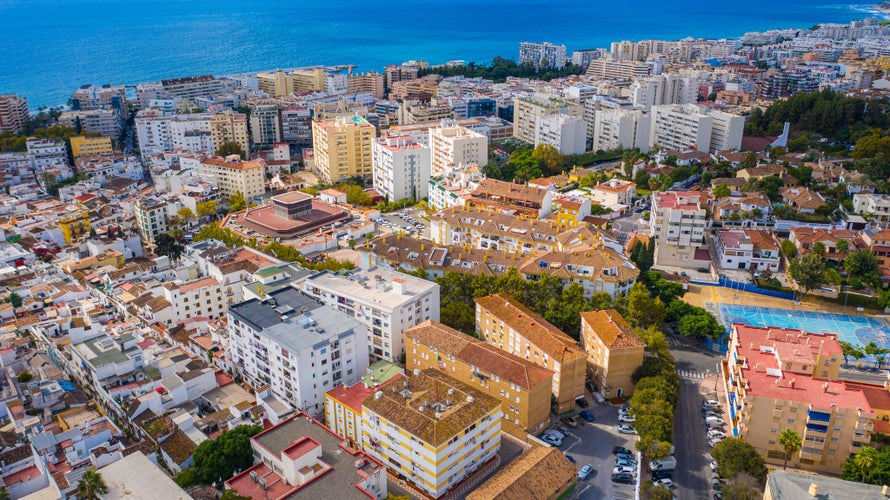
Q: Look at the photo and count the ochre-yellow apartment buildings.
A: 3